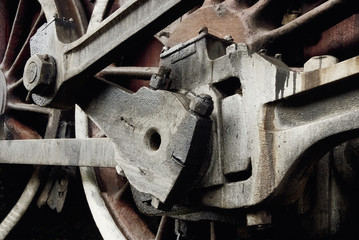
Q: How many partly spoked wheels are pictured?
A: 2